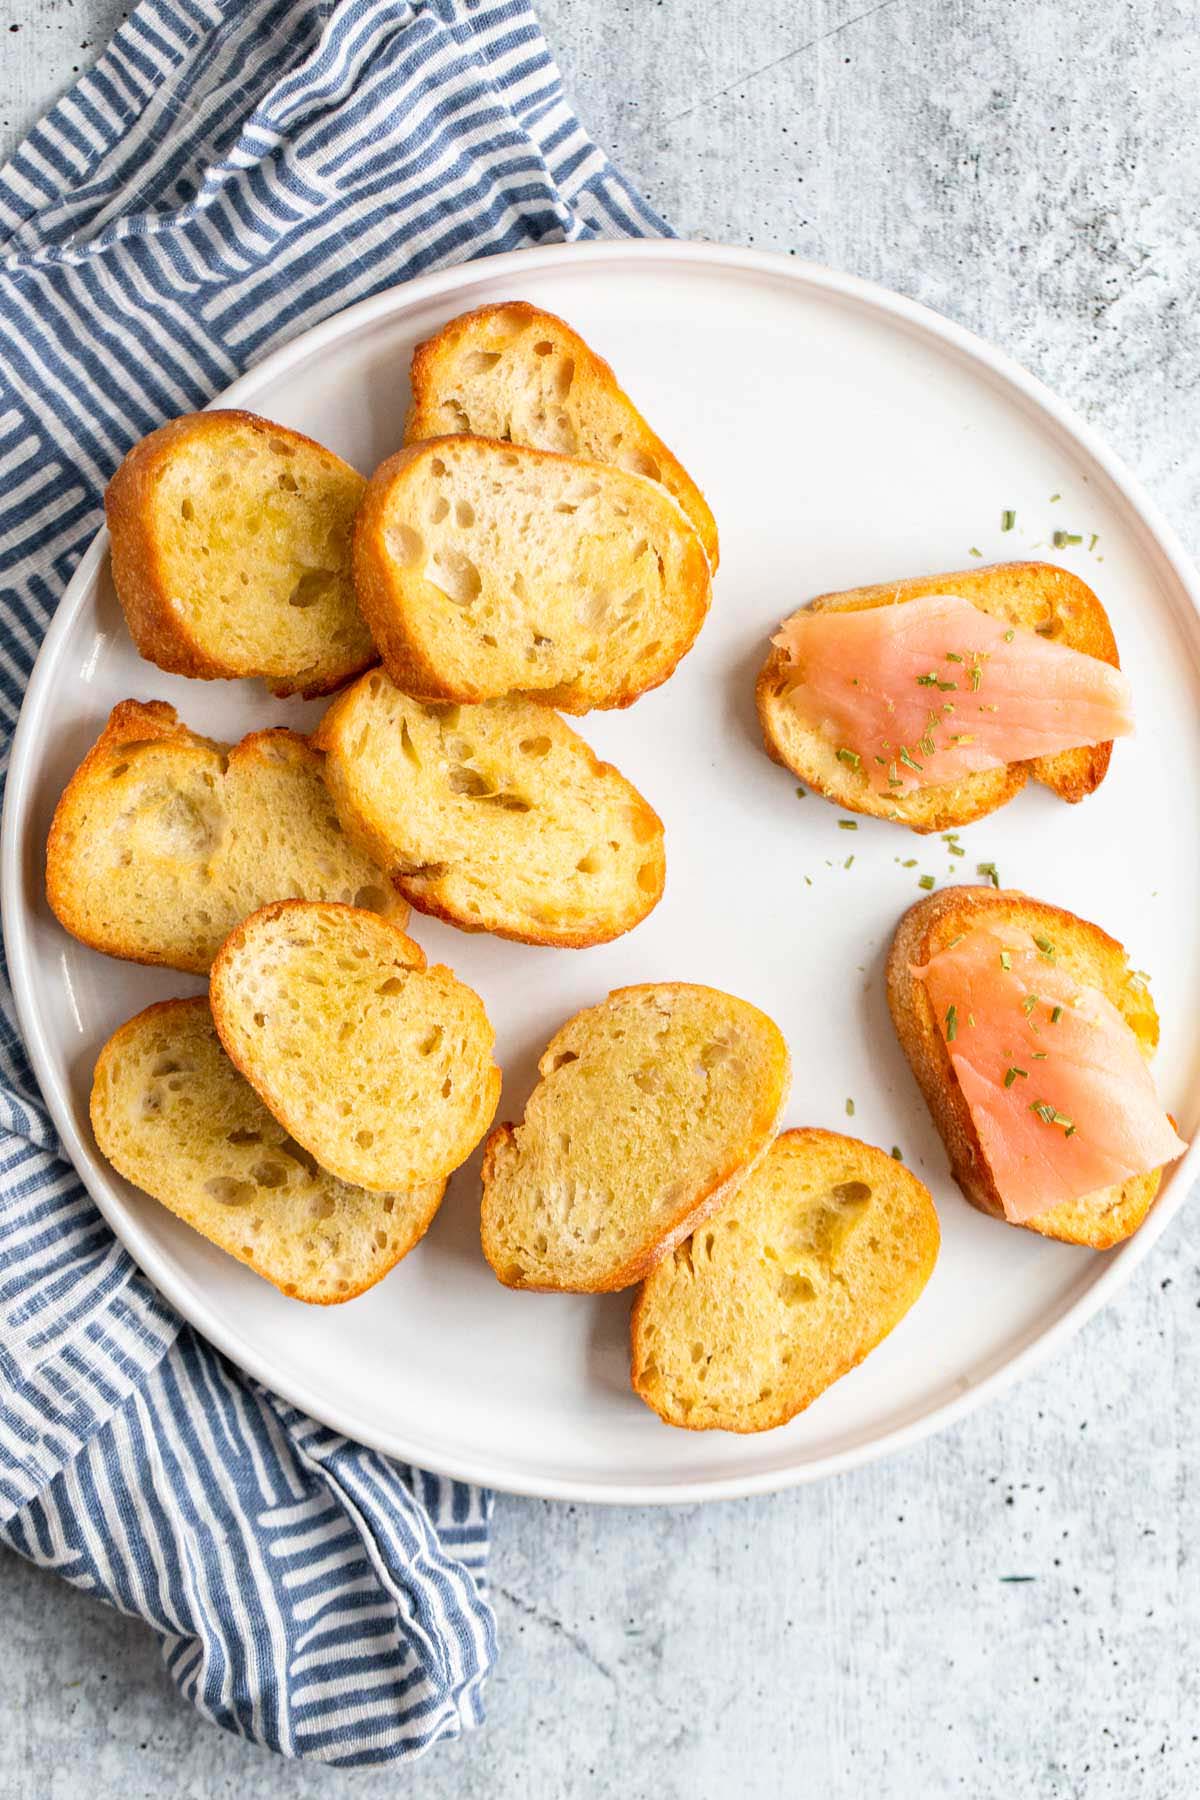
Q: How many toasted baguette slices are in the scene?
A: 11